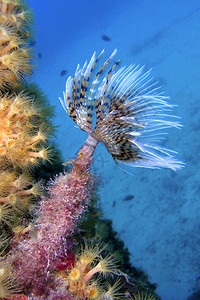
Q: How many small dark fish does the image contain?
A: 5